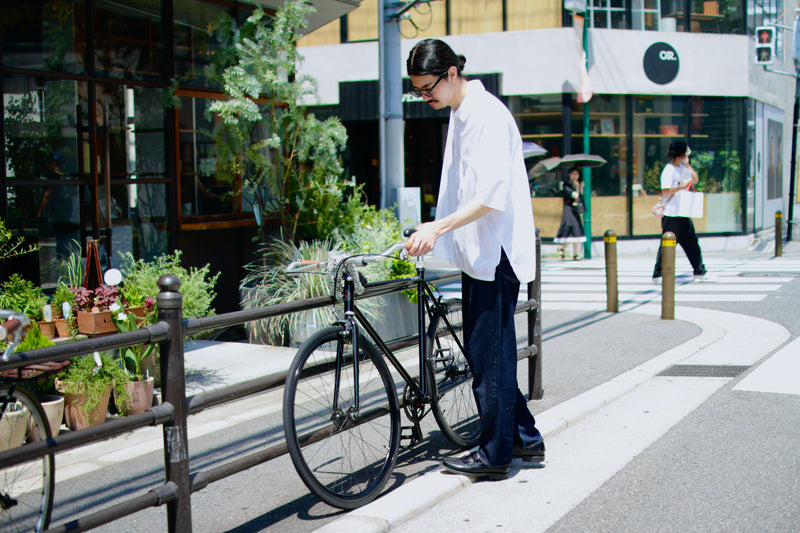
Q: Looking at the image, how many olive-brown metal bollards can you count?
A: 3